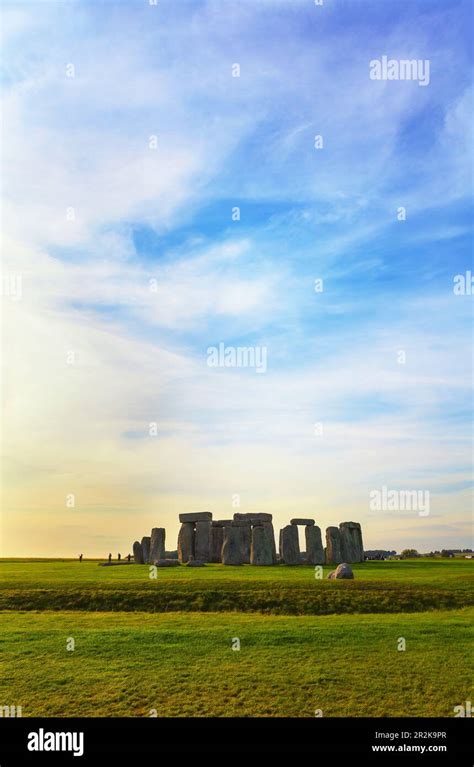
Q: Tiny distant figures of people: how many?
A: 4